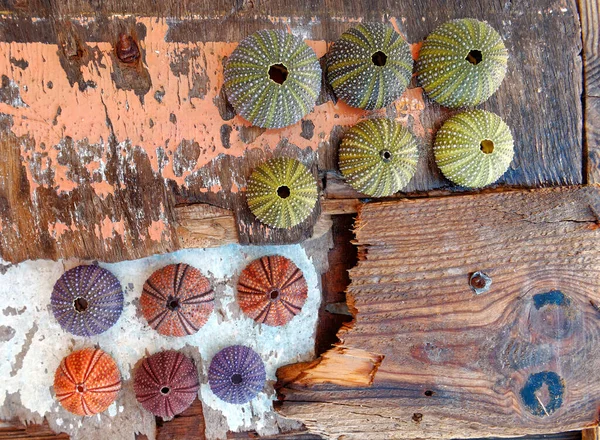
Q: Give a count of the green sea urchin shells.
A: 6